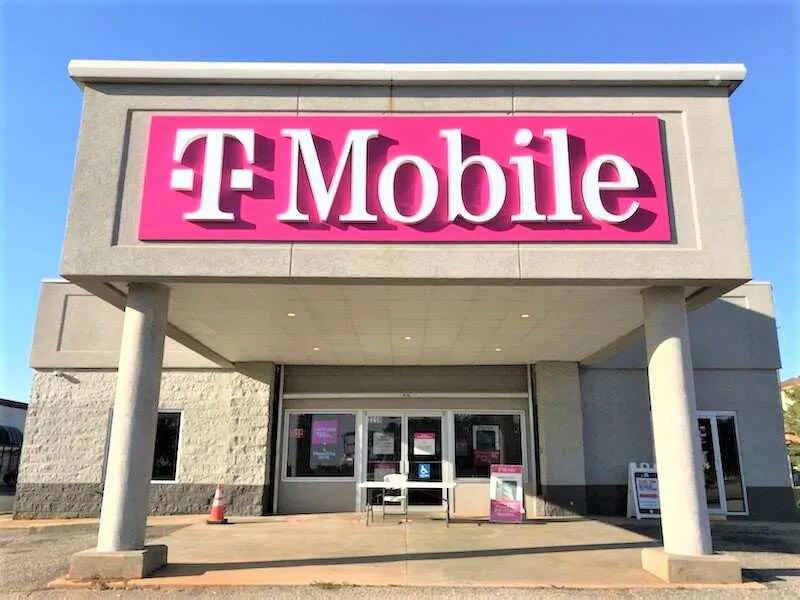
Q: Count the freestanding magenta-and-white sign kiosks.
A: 1